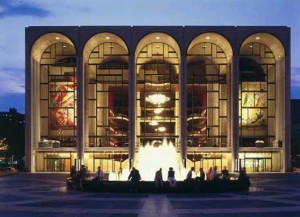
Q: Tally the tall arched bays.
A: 5